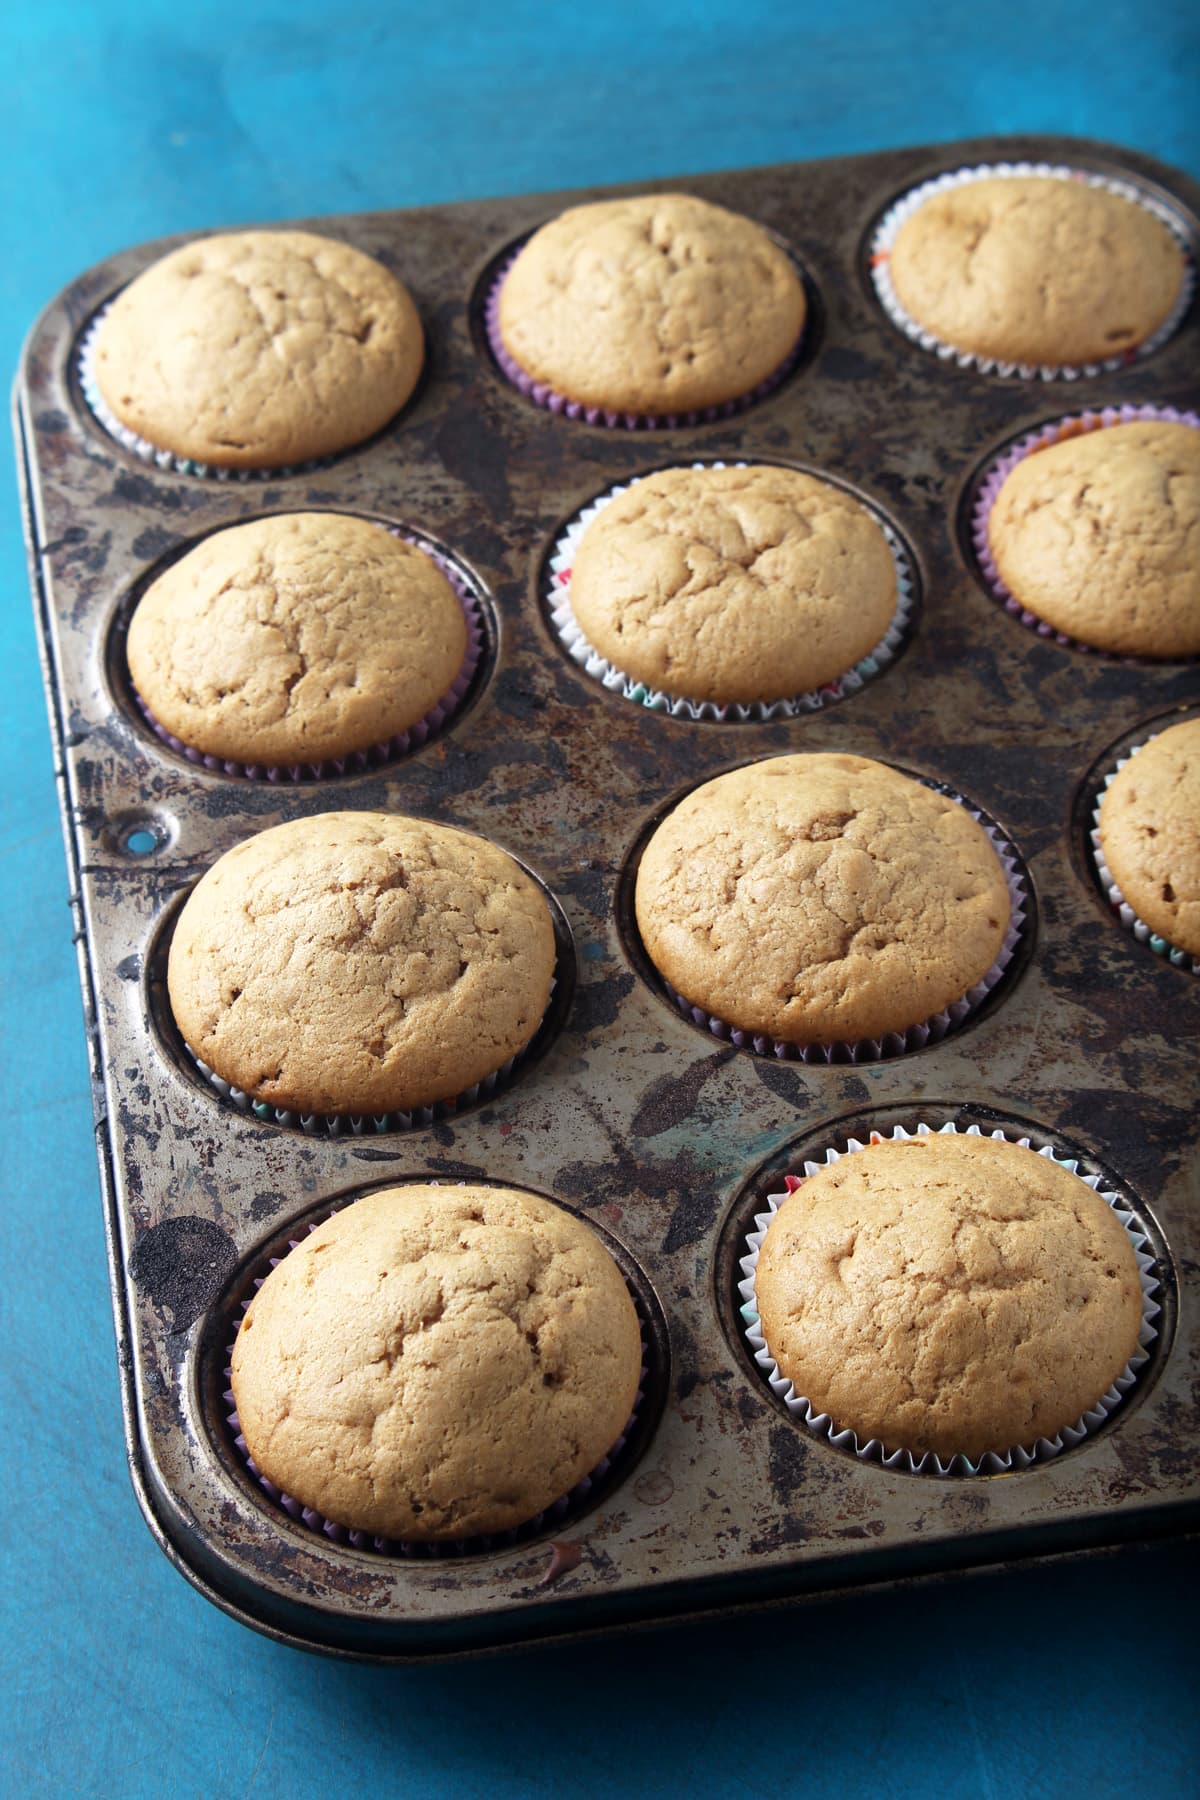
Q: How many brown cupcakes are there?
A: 11